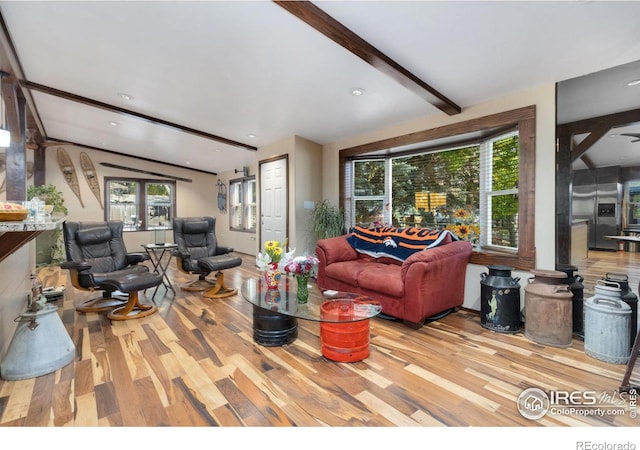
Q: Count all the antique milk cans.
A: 5